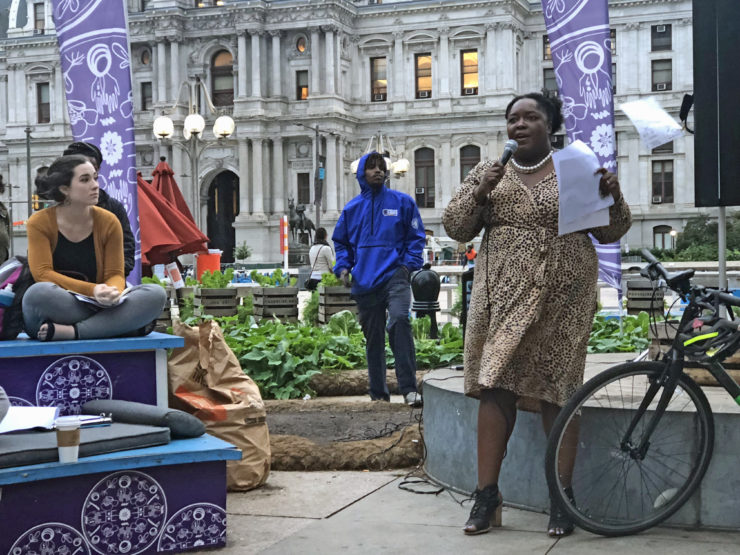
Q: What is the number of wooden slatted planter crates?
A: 5